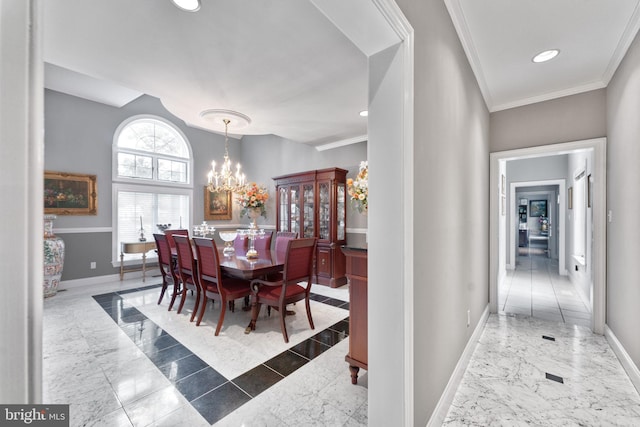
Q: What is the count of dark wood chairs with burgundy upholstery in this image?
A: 8